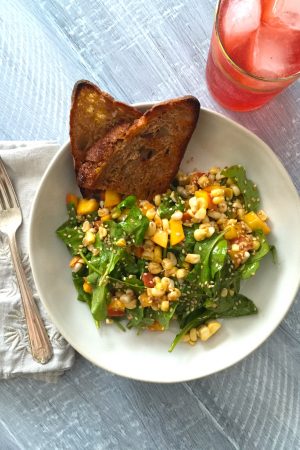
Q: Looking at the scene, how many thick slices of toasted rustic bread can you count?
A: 2